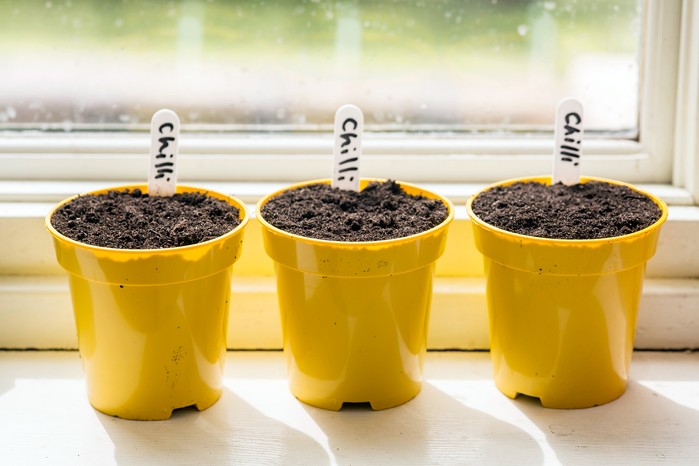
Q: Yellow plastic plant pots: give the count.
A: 3